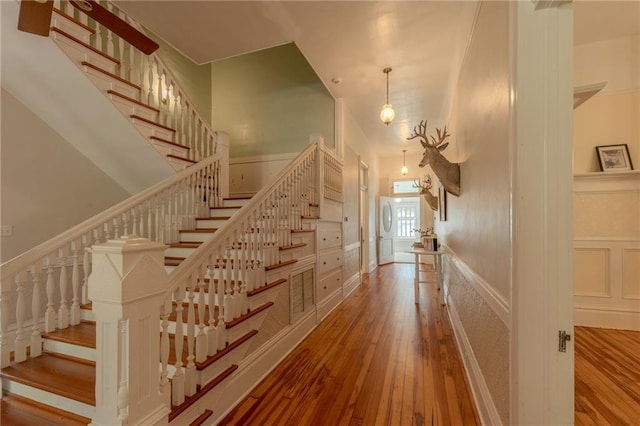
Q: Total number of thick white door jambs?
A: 1